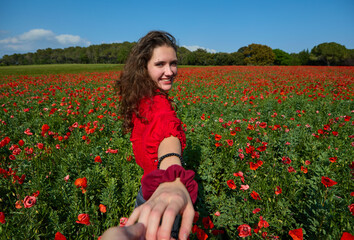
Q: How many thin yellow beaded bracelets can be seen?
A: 0